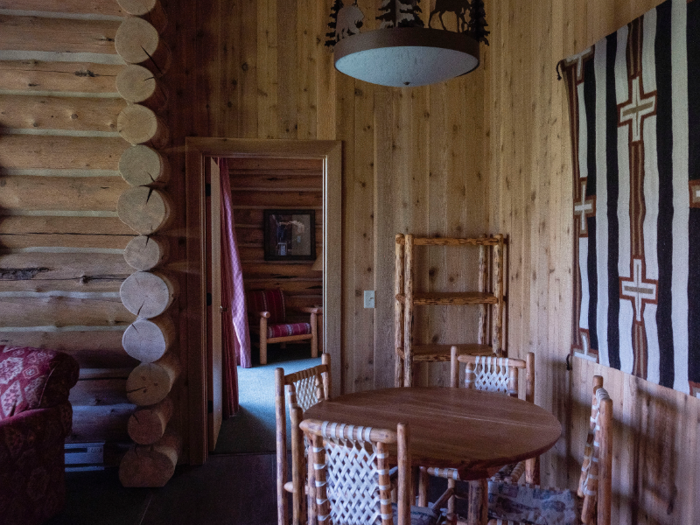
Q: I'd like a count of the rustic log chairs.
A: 5